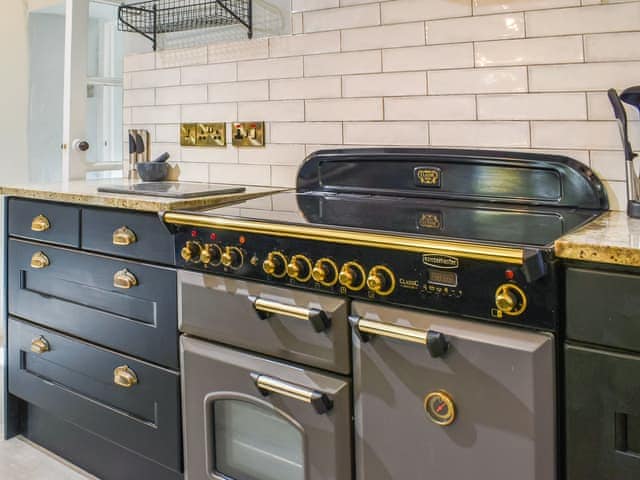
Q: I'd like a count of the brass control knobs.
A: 9